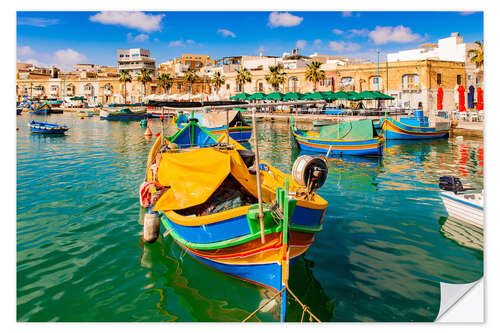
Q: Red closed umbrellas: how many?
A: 3